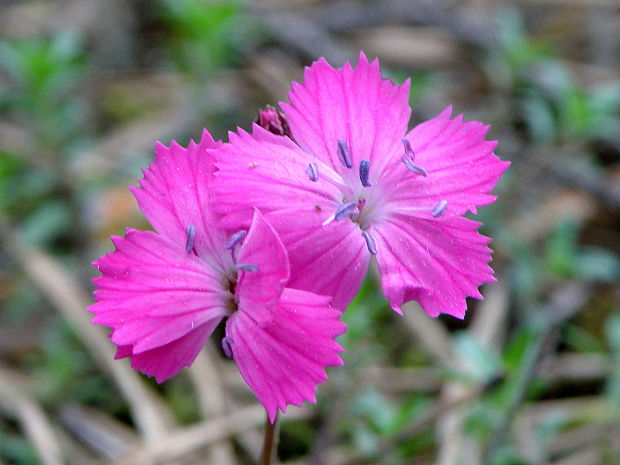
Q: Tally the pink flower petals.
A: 10